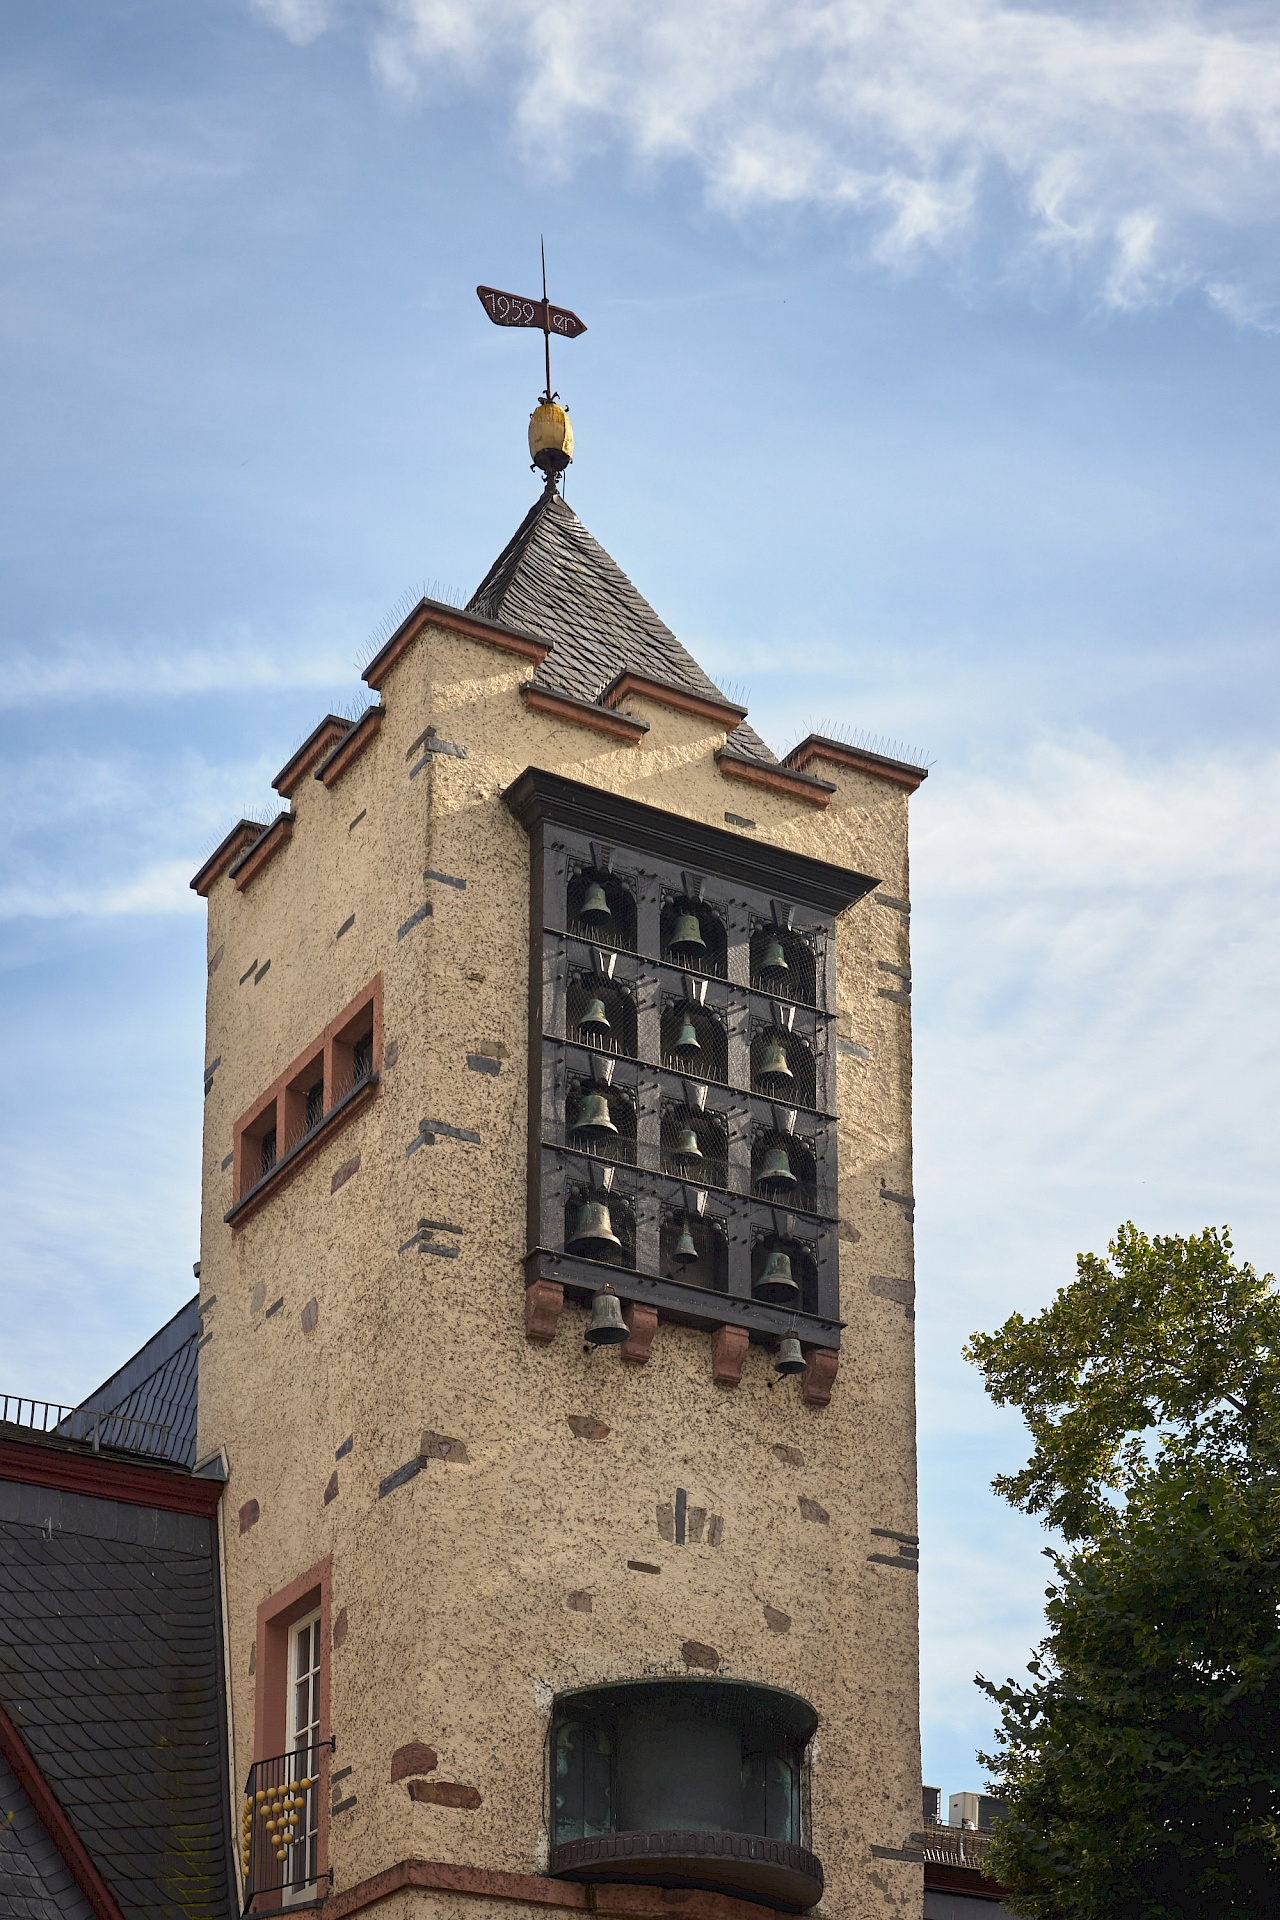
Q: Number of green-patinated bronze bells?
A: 14